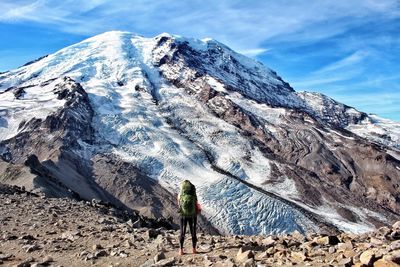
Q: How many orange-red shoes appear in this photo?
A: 2